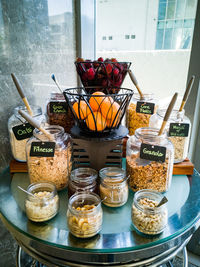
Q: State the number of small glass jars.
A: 5